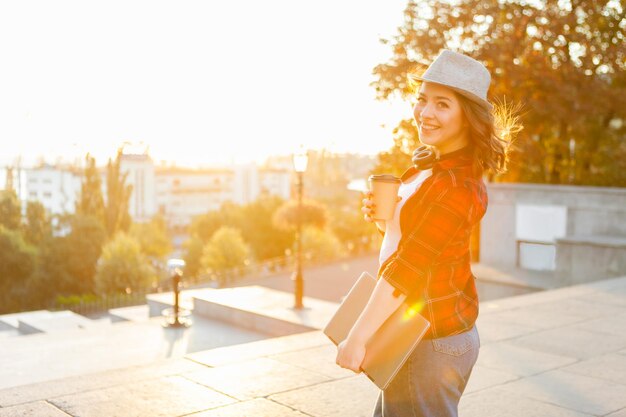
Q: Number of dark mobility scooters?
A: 0